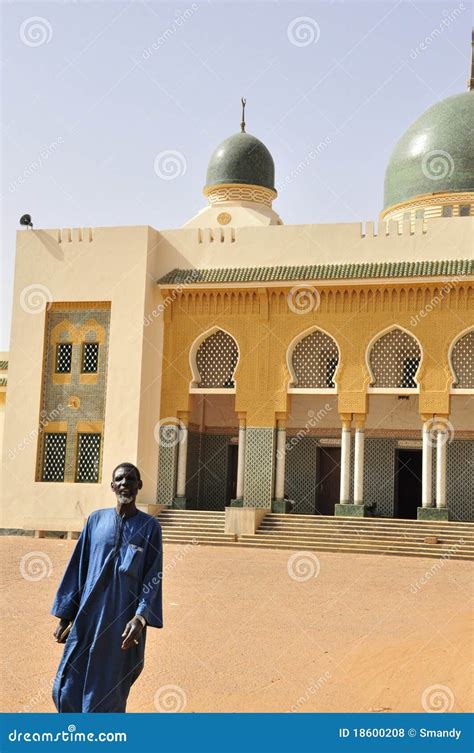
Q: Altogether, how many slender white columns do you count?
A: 7